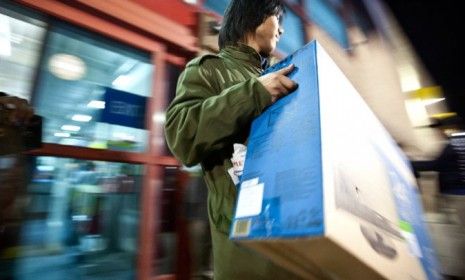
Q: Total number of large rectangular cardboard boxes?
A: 1